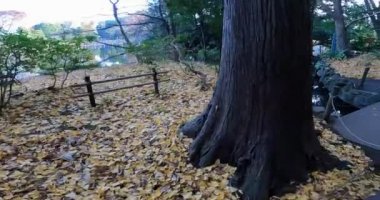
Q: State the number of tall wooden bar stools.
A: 0